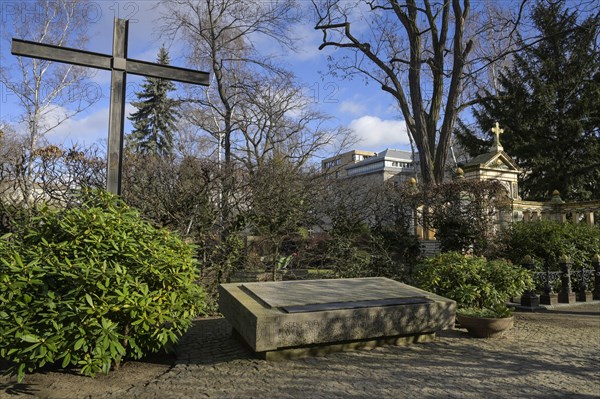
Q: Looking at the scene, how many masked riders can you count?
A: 0